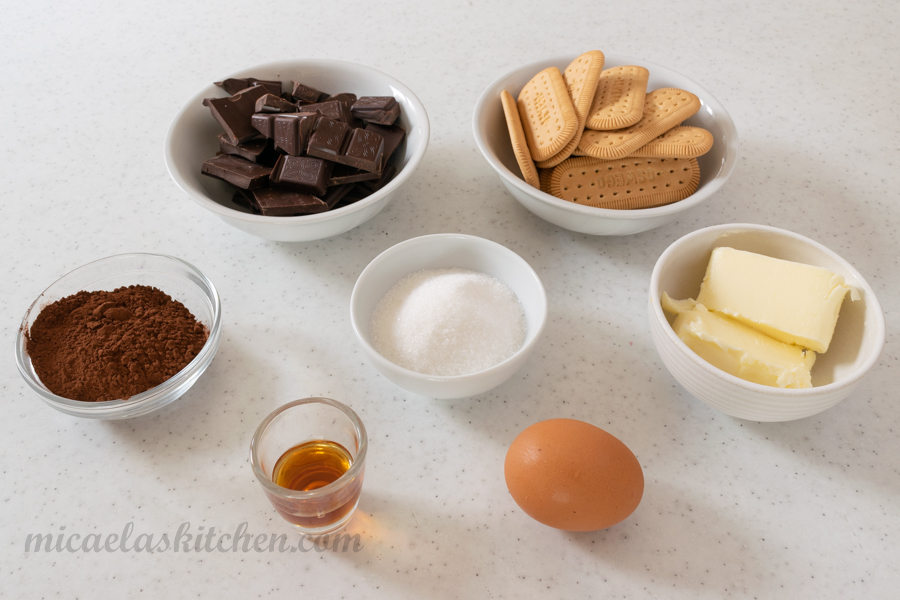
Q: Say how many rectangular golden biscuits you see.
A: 7